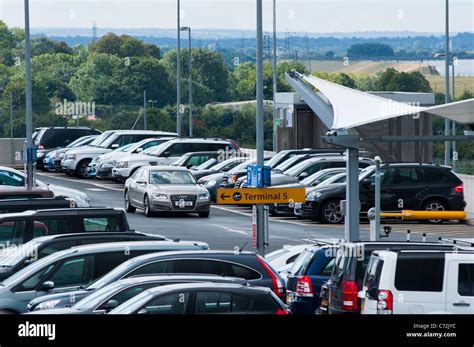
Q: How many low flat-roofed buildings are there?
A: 1